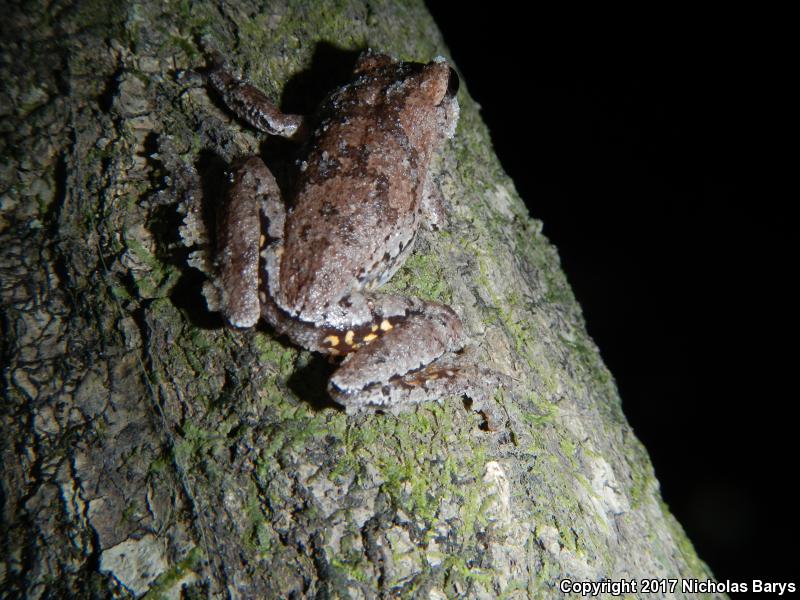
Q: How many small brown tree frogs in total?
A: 1